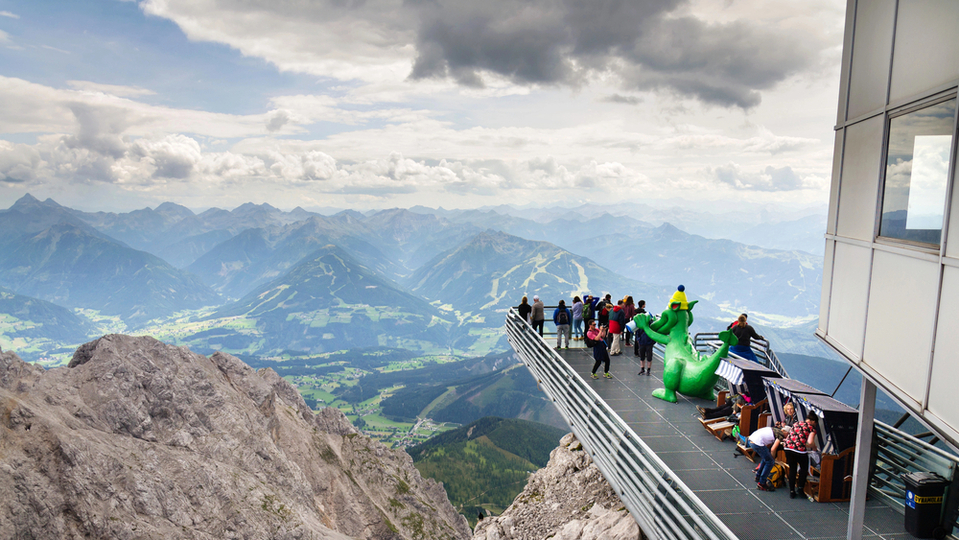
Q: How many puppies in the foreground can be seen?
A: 0